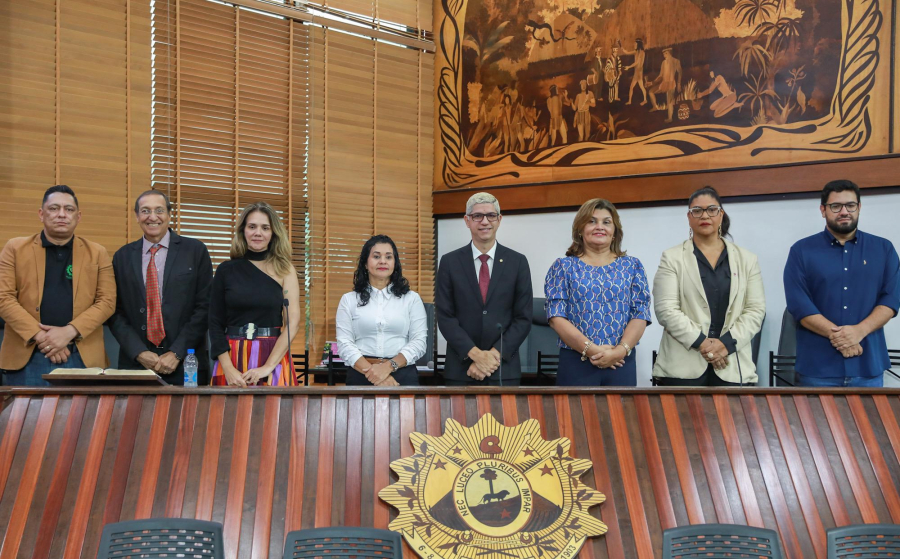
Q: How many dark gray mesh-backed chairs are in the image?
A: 4